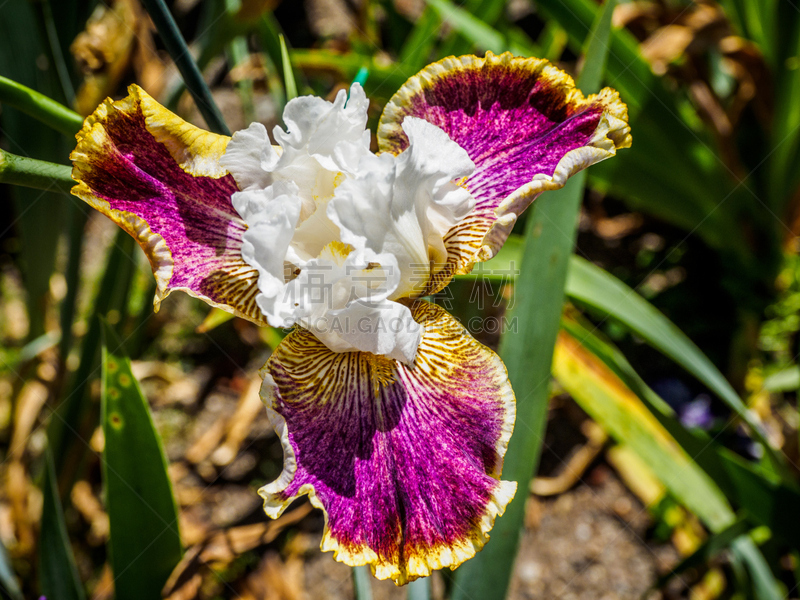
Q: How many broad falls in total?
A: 3